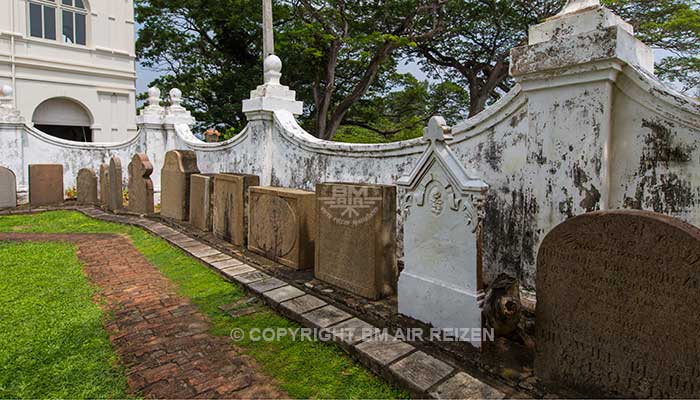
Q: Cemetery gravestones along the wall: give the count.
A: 13